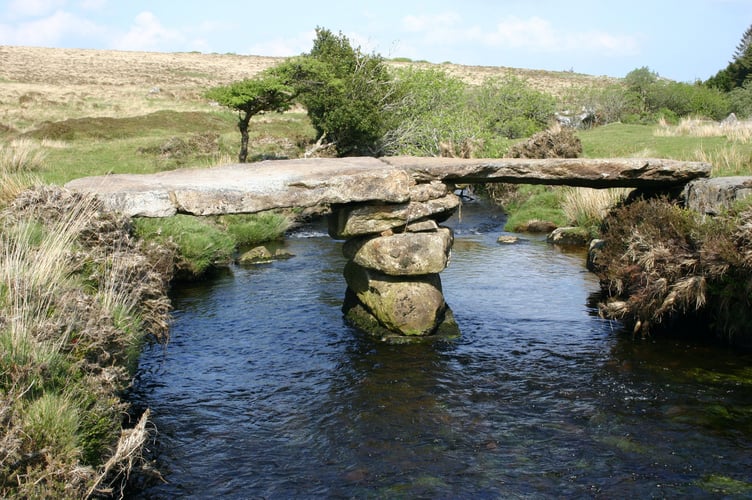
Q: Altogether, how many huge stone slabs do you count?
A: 2